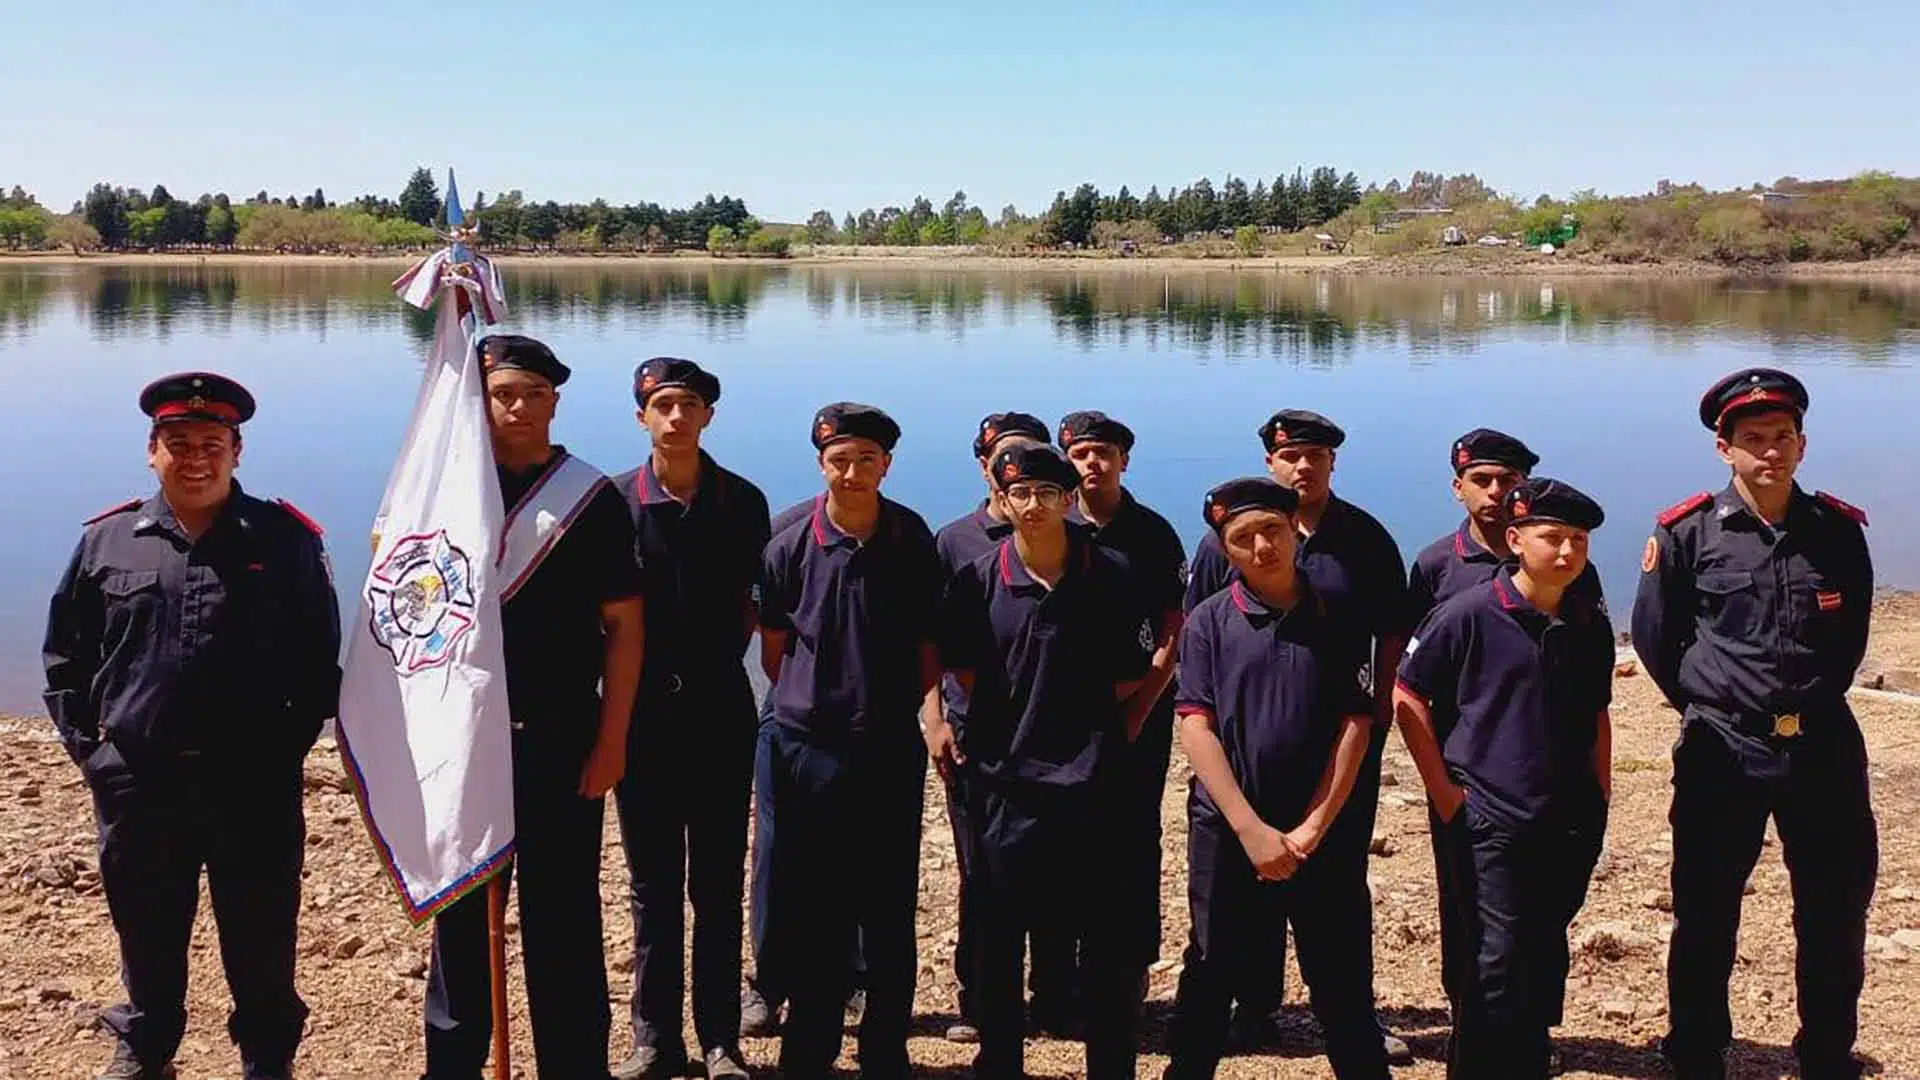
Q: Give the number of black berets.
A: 10